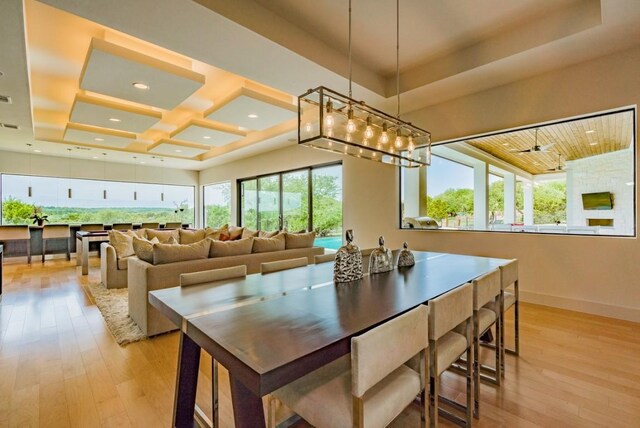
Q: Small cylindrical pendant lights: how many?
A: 5